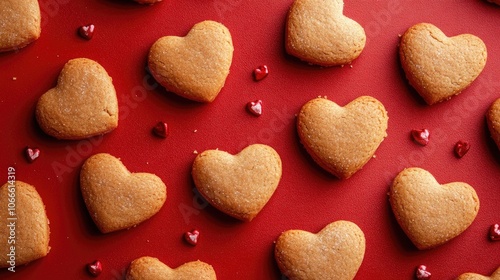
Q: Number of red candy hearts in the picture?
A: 11